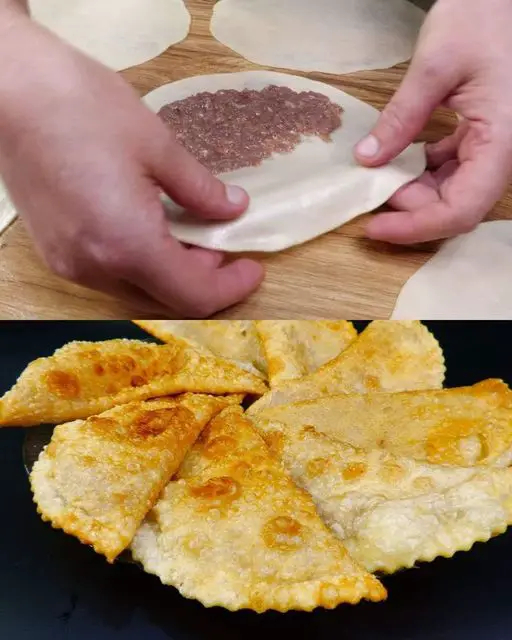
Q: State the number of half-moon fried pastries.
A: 8